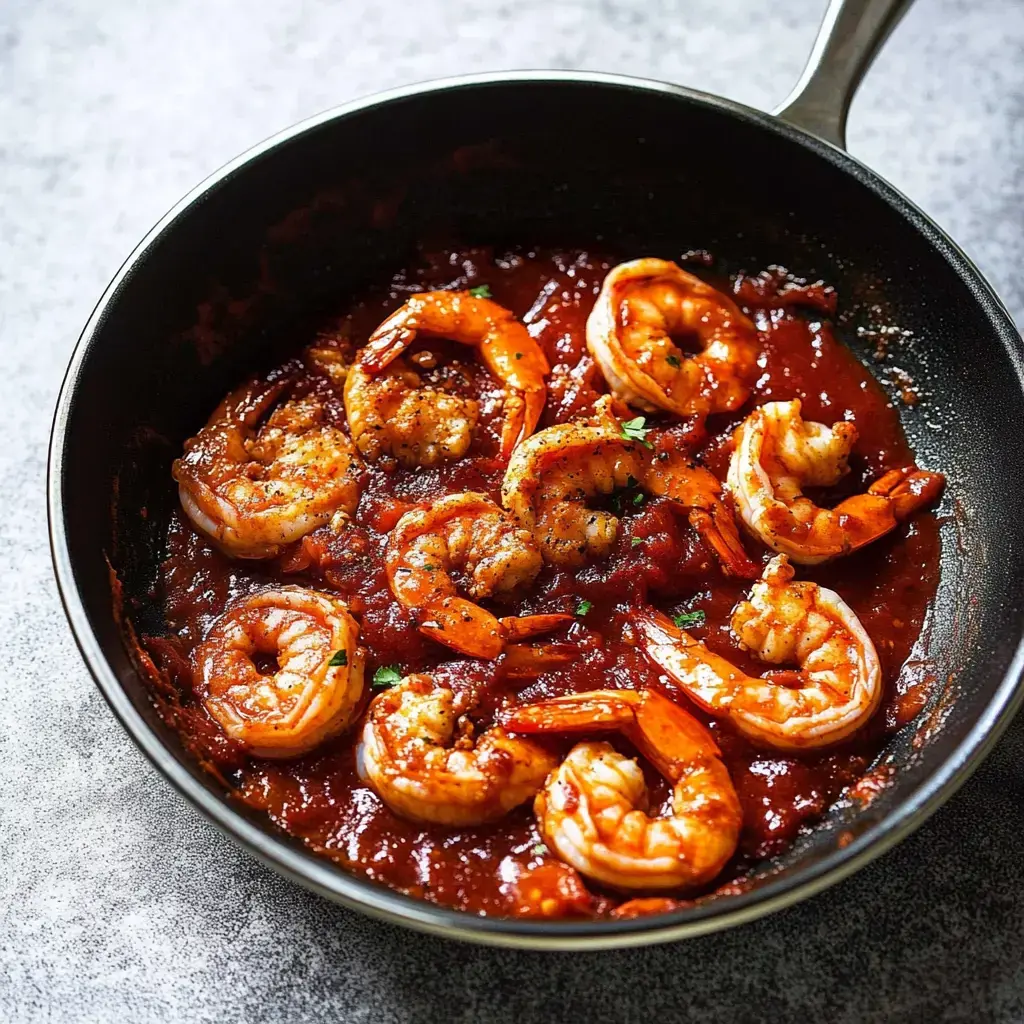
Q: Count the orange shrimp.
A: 10